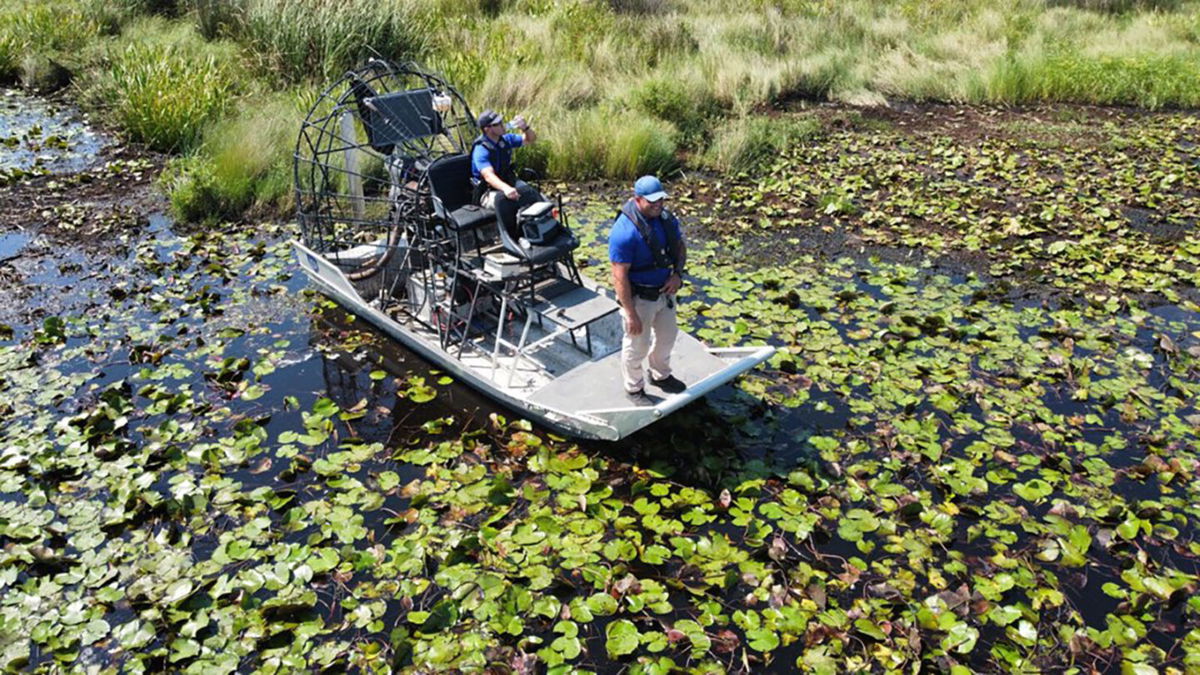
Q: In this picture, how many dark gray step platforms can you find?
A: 1